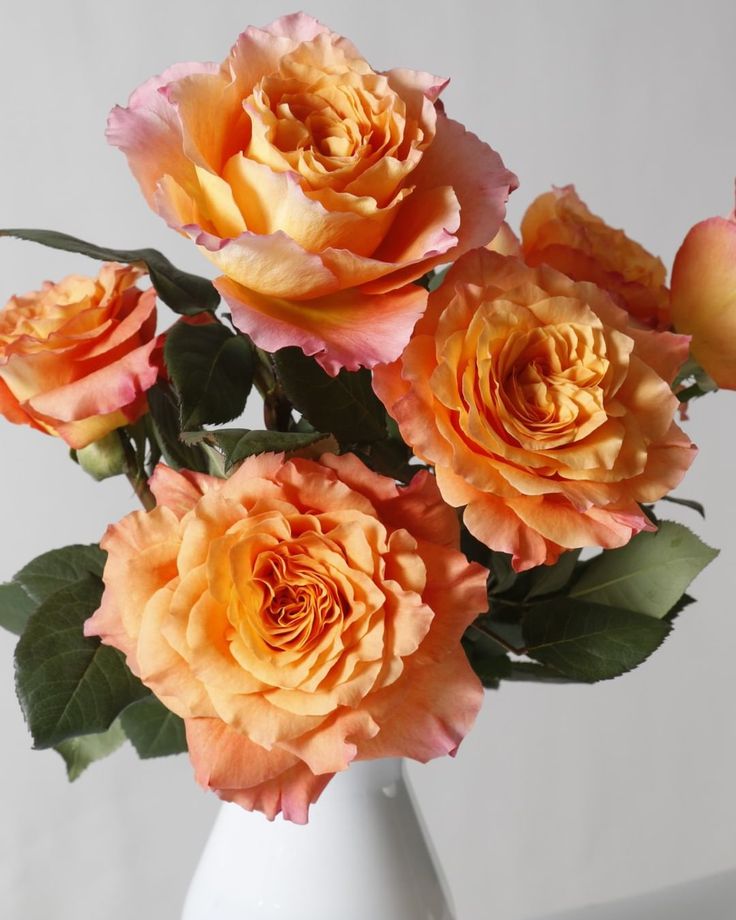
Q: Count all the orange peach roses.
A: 6